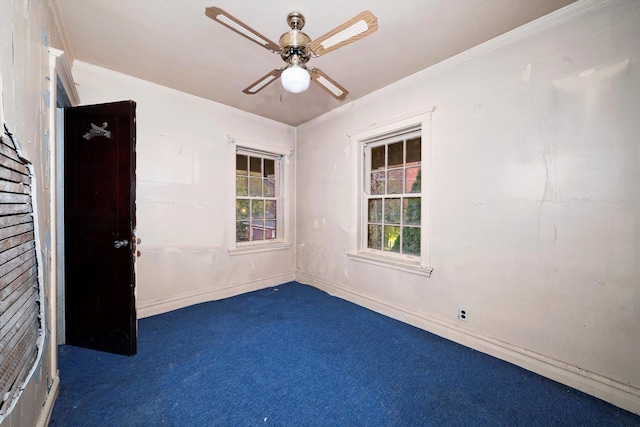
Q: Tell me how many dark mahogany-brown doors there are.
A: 1